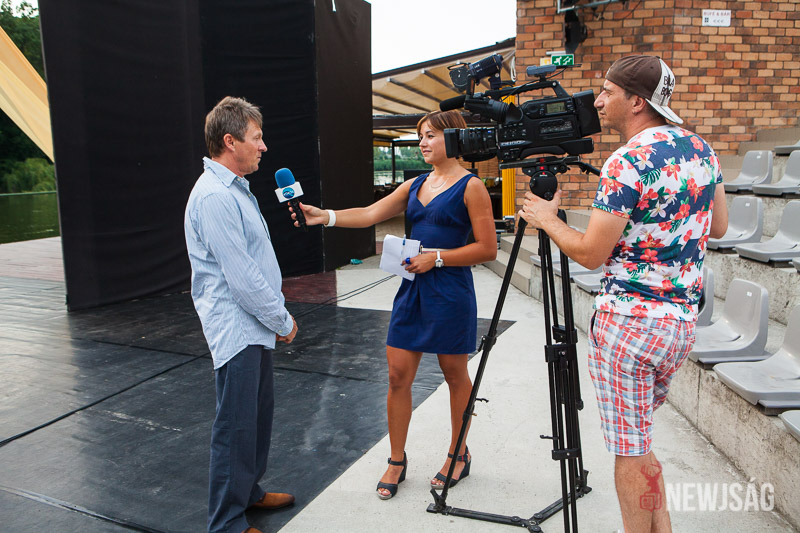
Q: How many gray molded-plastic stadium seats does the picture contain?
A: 13